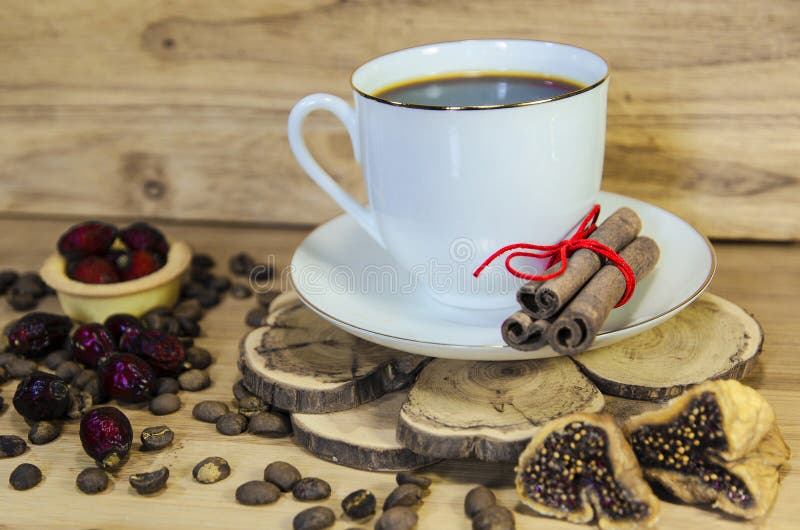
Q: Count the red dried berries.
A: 11